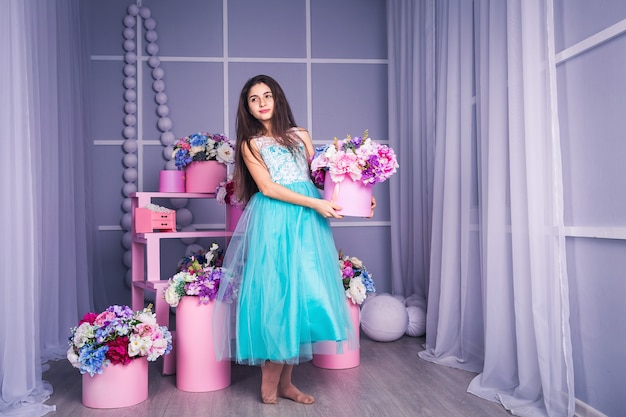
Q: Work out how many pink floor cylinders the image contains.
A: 3